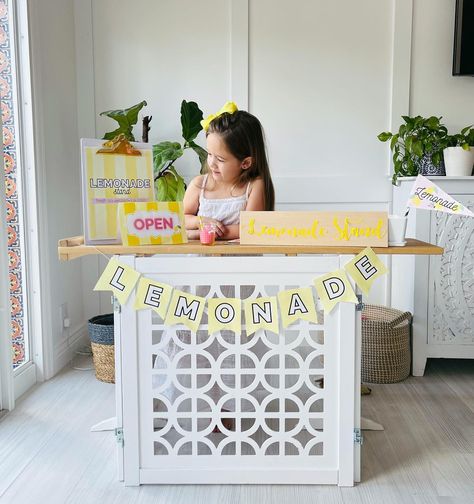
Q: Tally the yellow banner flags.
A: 8